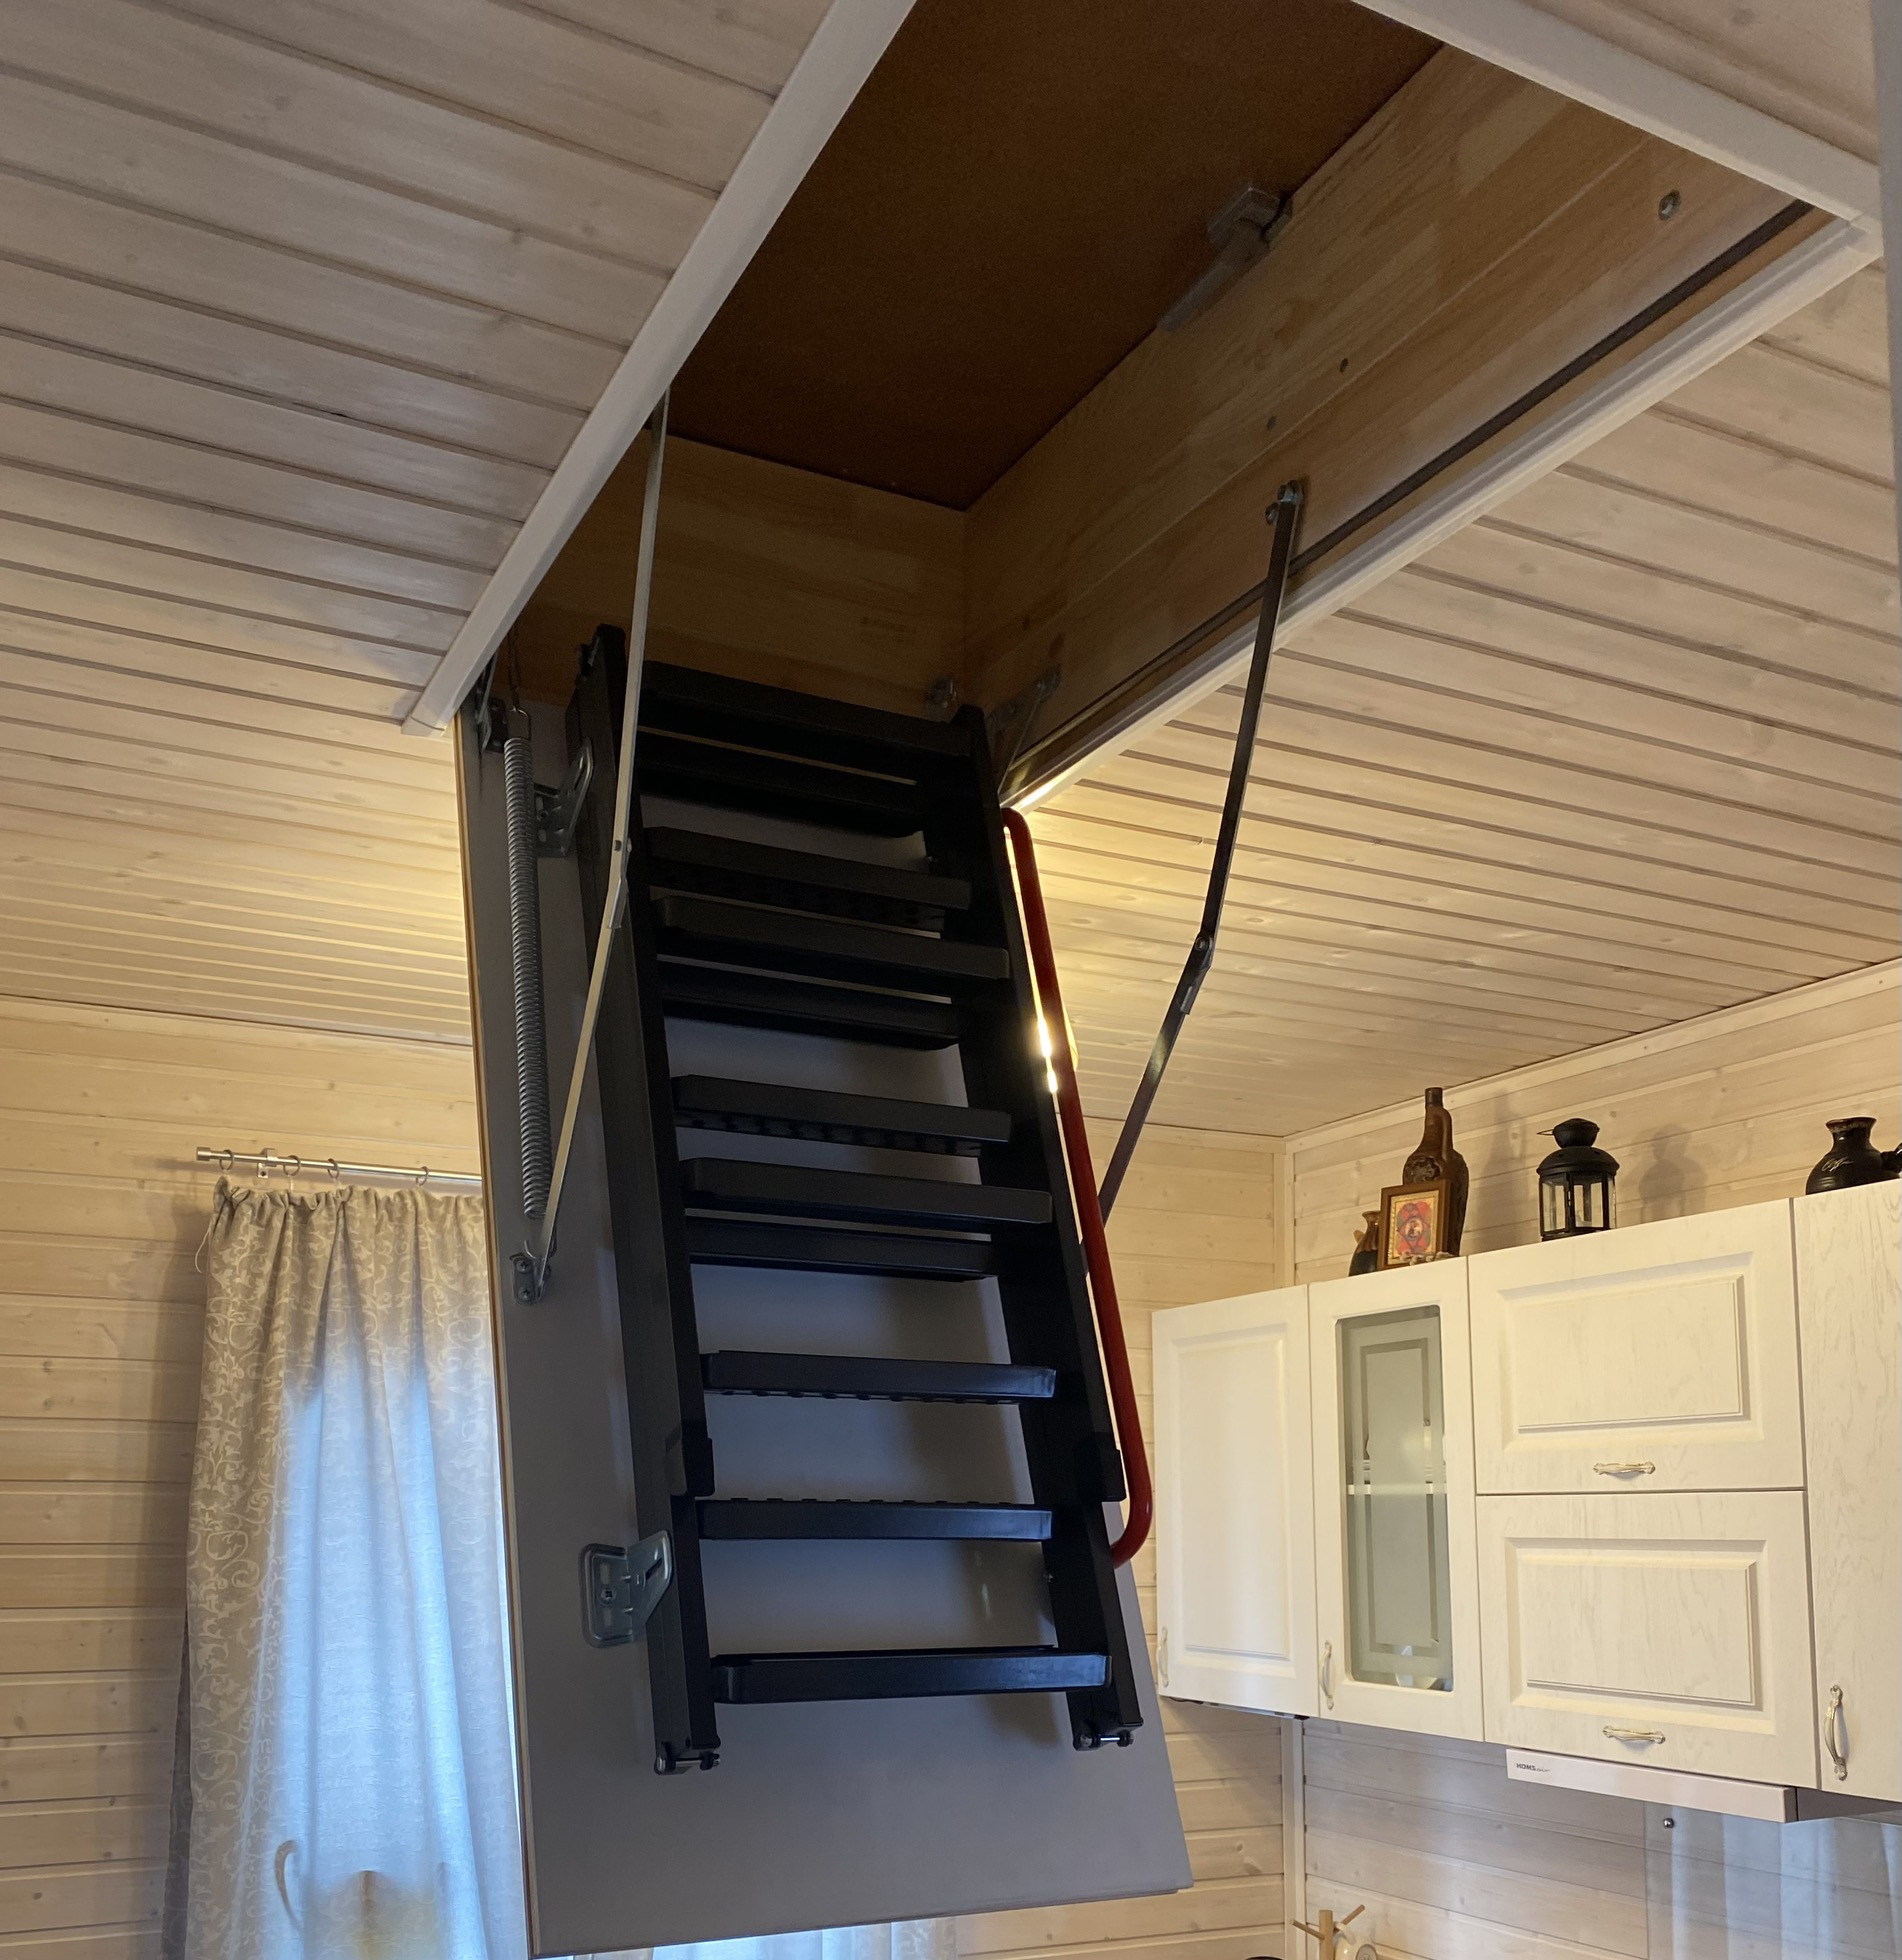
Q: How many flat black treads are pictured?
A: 11